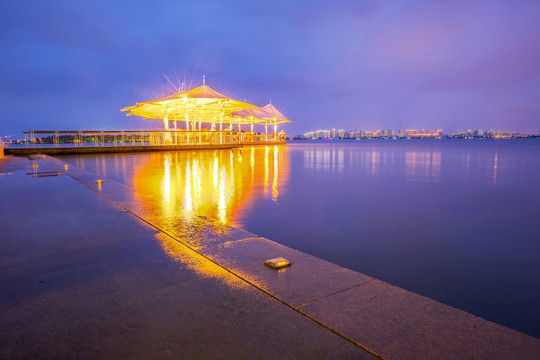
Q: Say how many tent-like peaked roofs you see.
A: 2